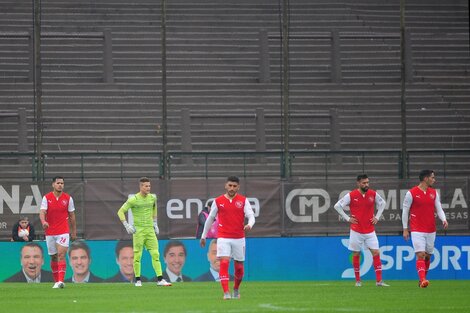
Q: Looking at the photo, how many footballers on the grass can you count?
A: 5